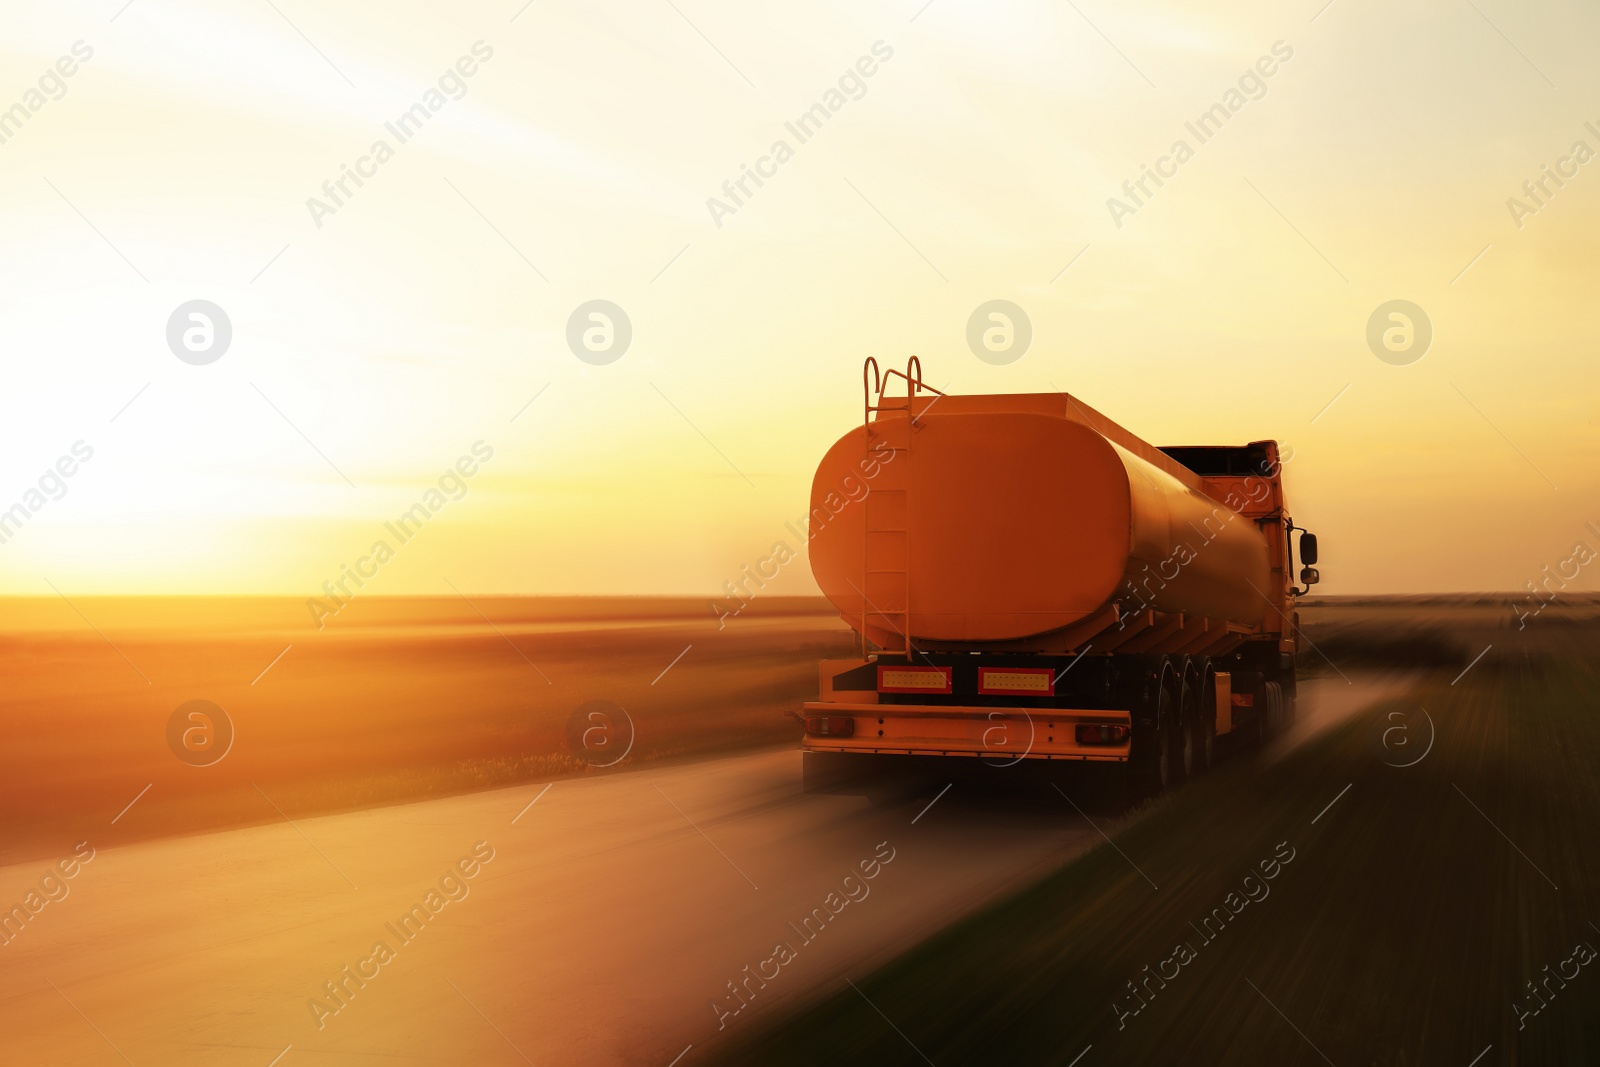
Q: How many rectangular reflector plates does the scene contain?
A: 2